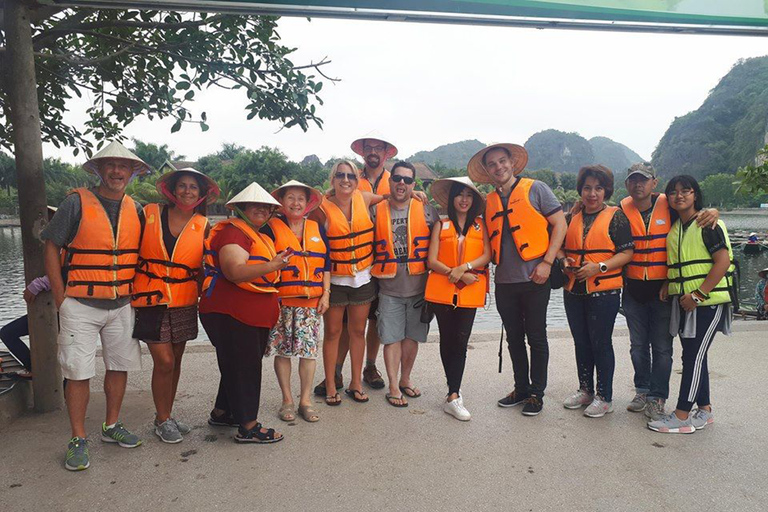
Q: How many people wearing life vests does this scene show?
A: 12